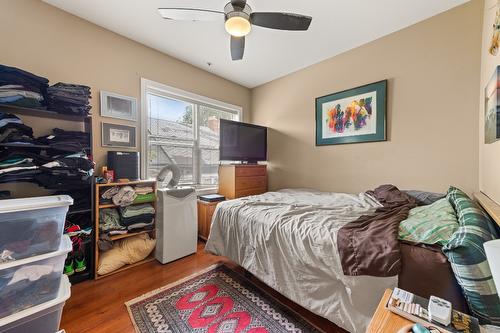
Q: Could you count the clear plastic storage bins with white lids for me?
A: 3